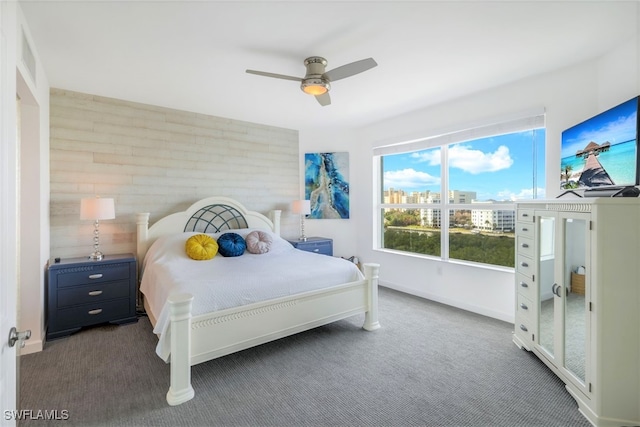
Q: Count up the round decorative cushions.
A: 3